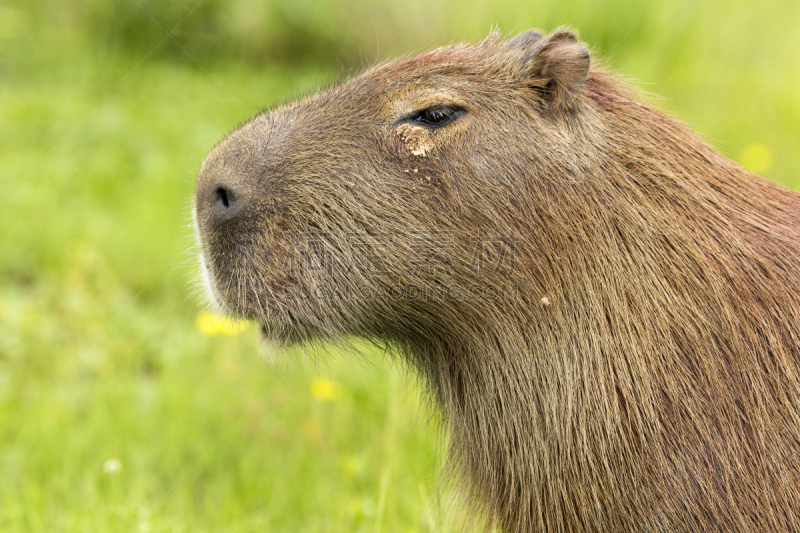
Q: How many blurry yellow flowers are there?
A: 3